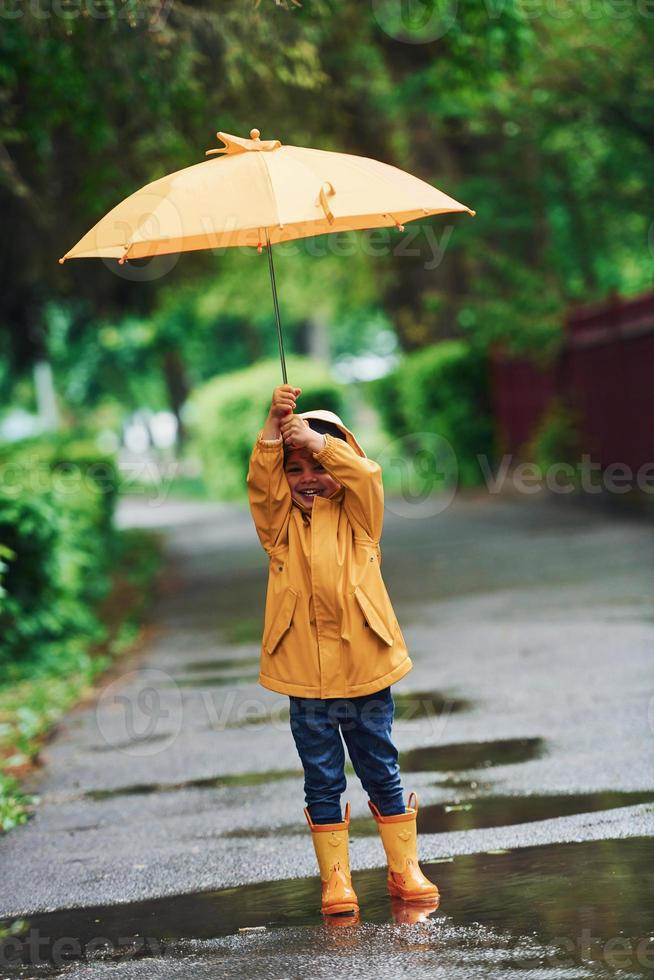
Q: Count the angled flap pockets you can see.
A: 2